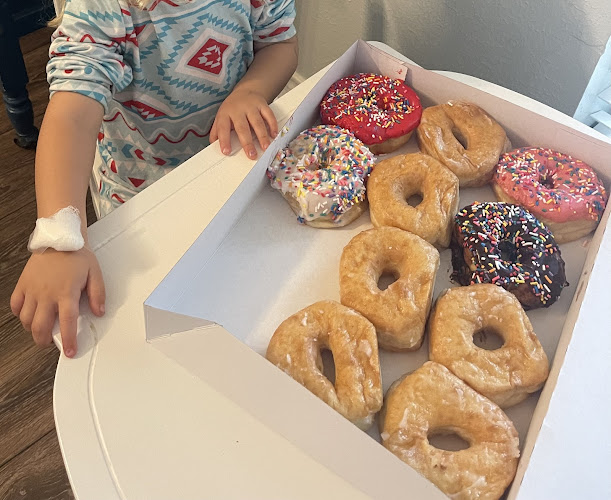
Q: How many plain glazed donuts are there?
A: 6